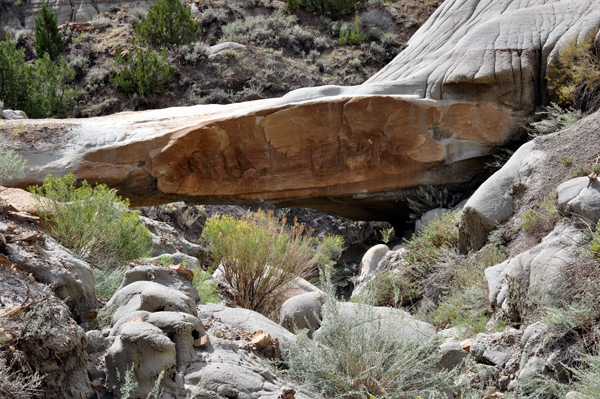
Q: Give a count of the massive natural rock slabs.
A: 1